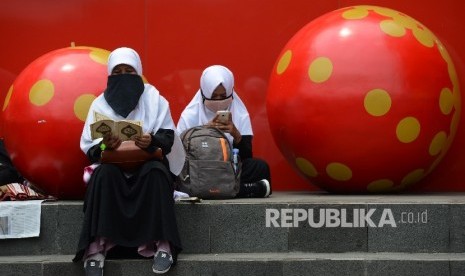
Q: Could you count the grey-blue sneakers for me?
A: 2